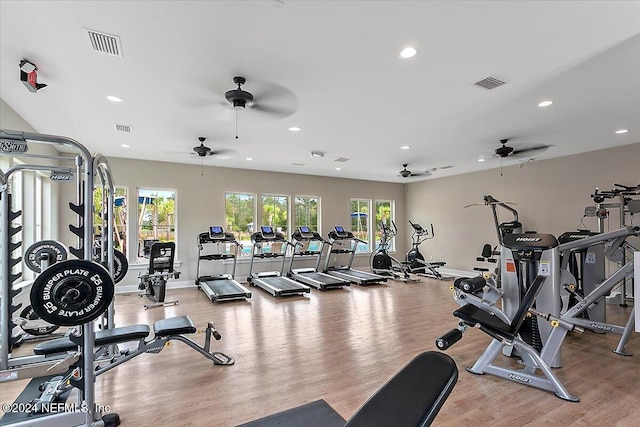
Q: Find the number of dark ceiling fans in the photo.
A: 4